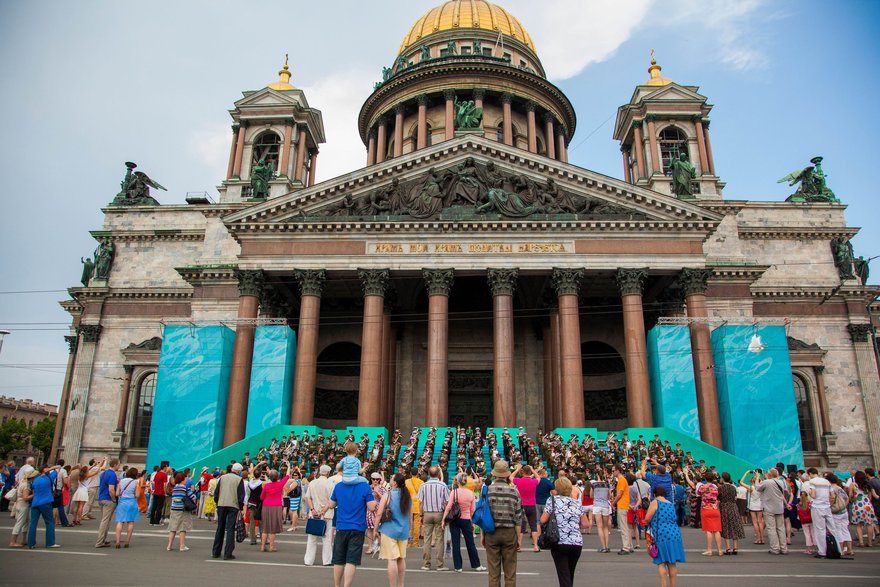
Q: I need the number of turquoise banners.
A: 4